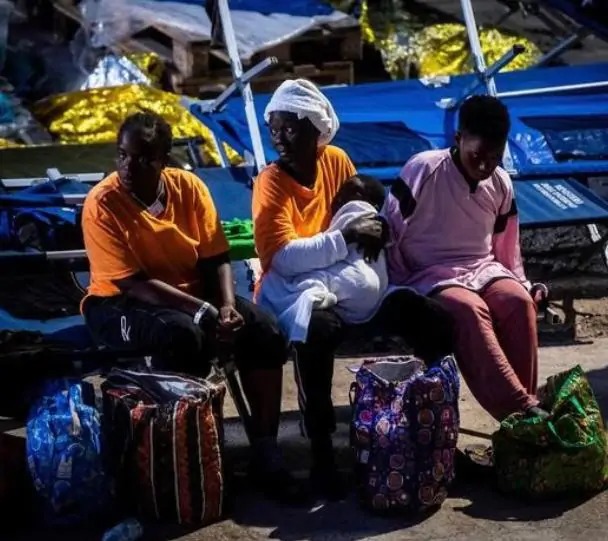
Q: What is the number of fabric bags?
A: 4